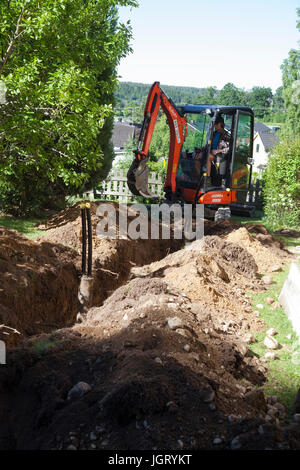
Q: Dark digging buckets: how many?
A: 1